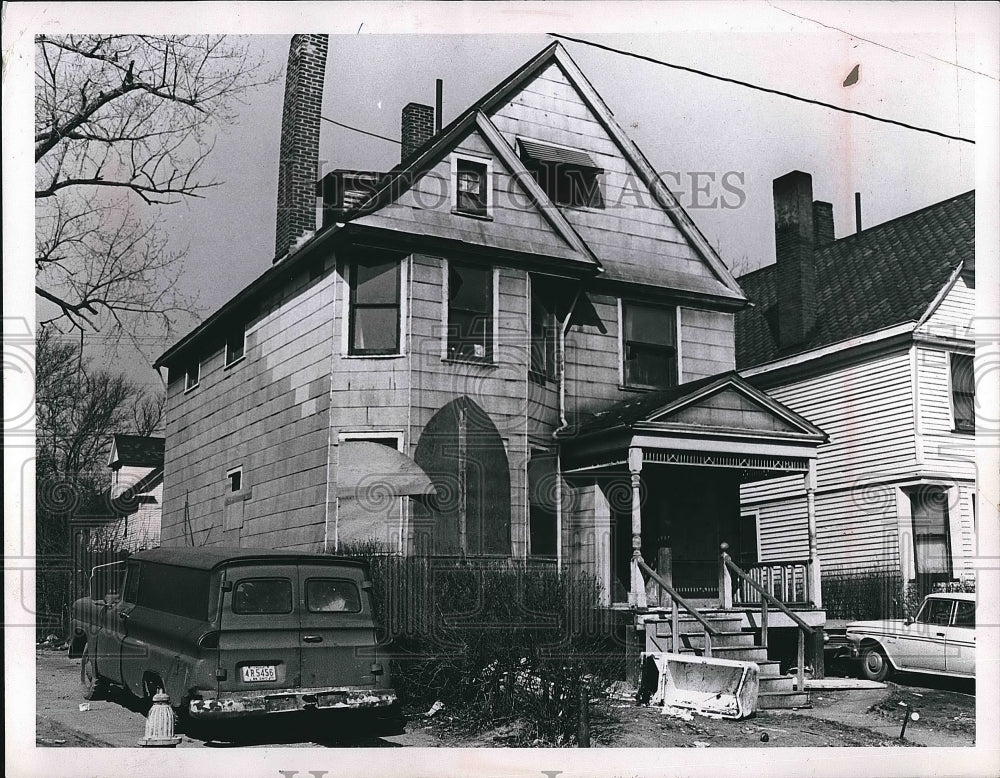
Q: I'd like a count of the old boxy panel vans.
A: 1